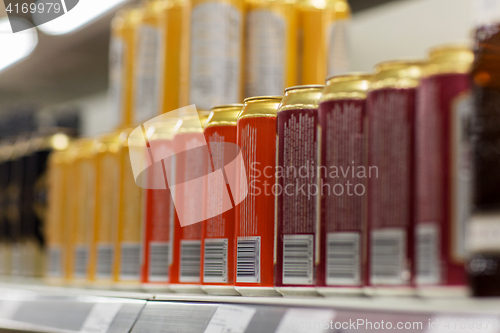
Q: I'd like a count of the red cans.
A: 4